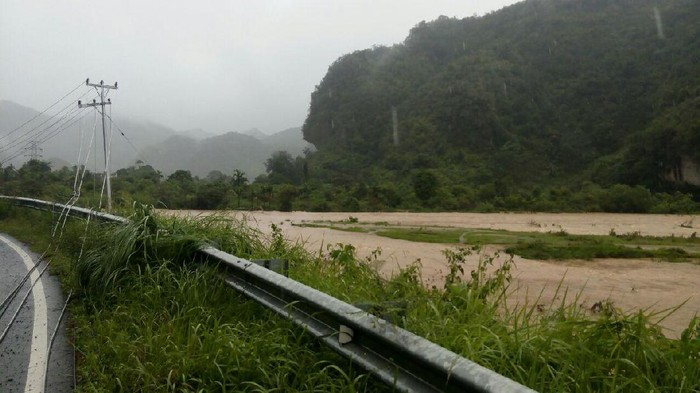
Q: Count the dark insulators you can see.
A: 6